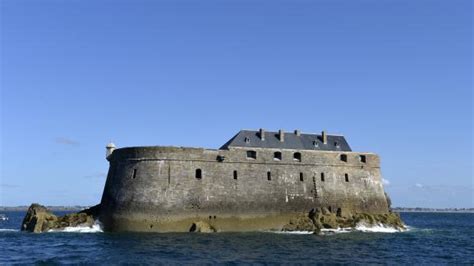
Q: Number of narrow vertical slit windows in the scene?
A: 7